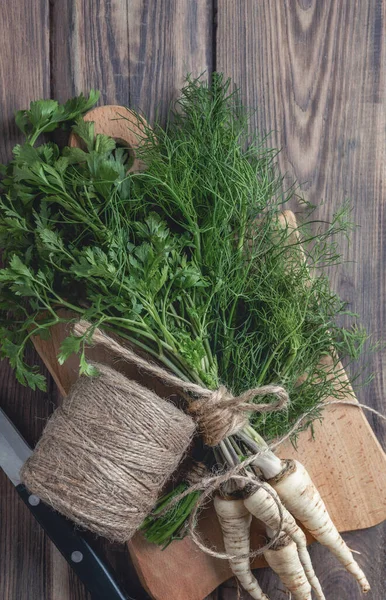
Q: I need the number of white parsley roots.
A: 4